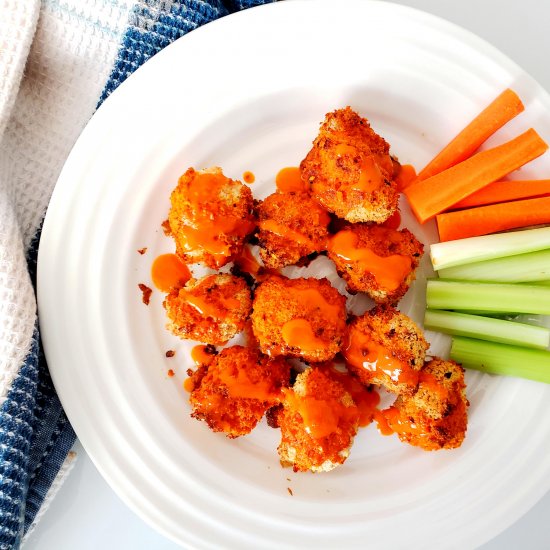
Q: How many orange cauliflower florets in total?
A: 10